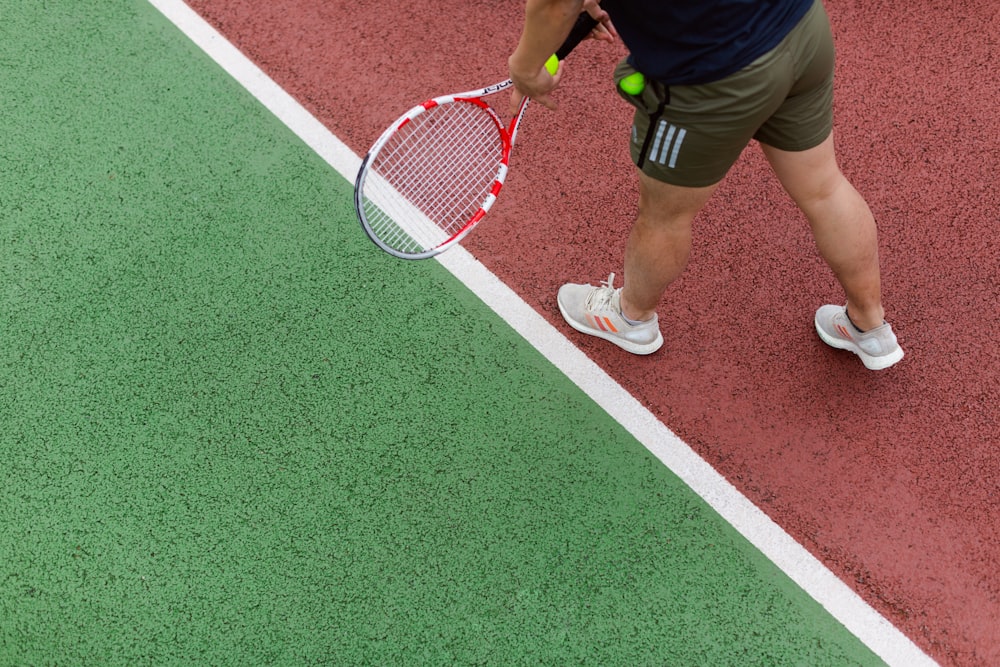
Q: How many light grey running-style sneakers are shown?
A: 2